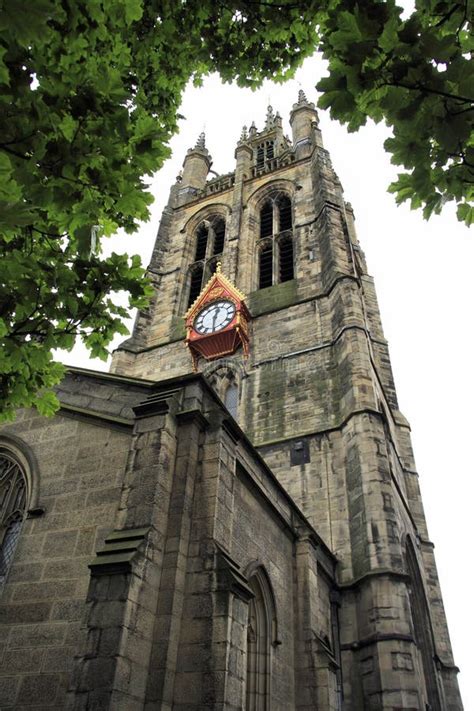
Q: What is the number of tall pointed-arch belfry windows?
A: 2